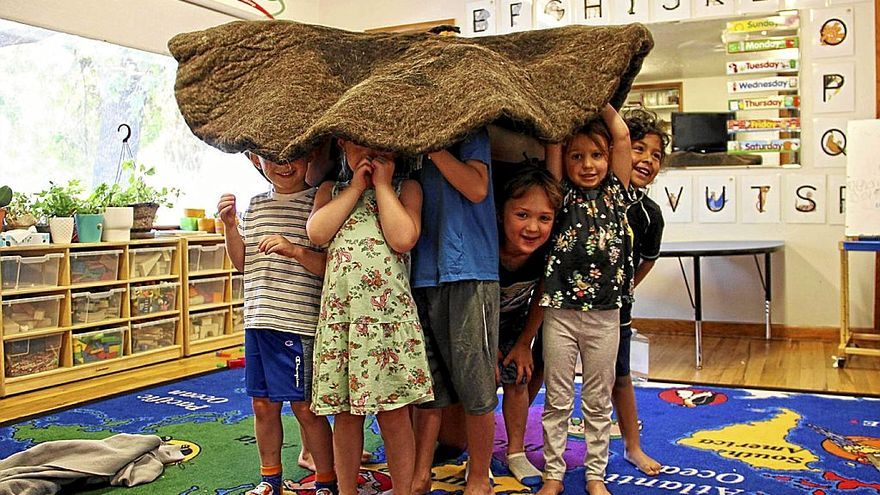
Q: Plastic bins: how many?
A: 14